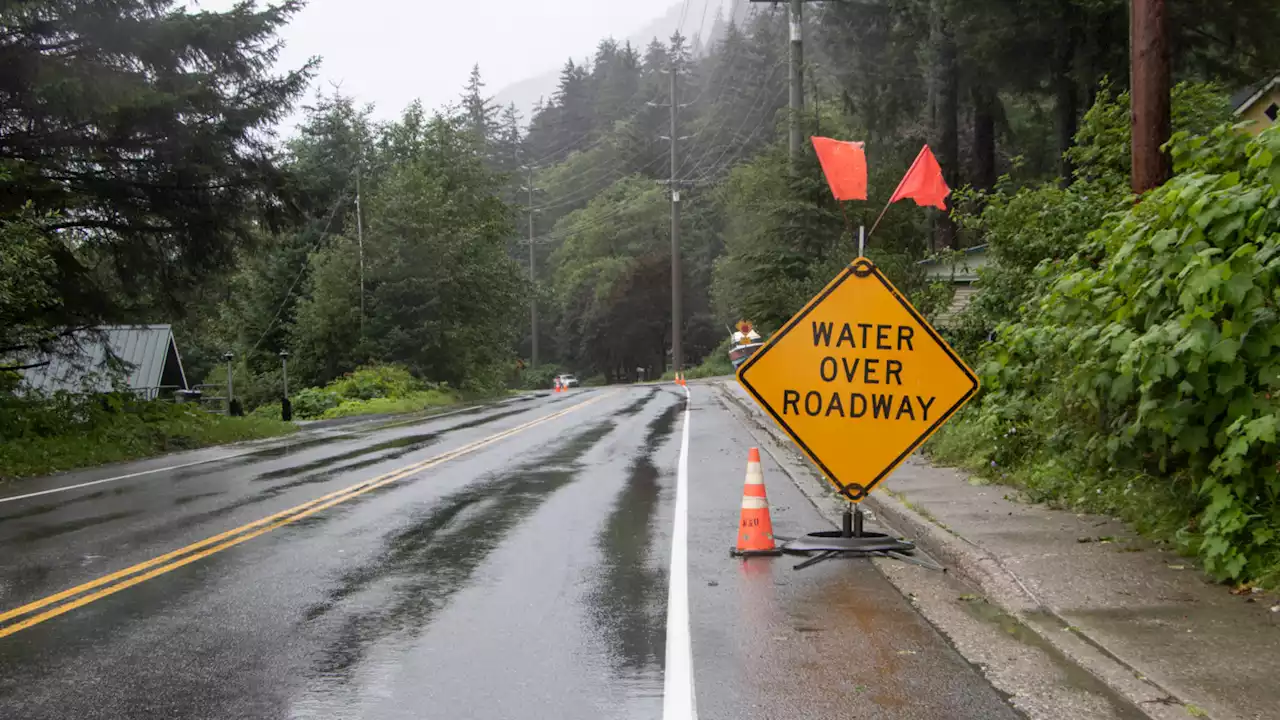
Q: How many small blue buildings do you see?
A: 1